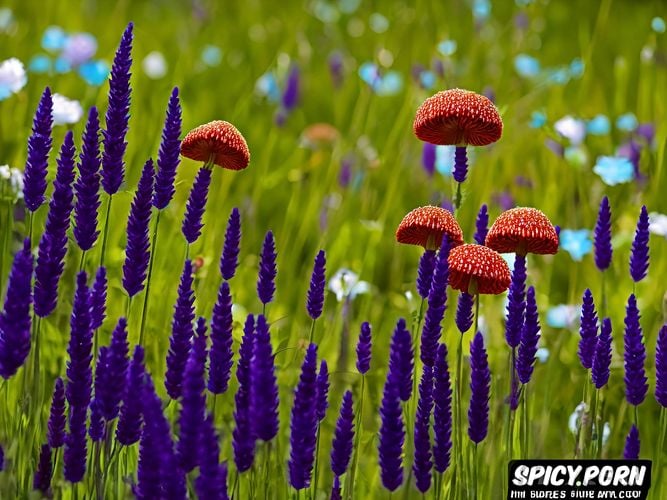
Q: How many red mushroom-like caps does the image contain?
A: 5